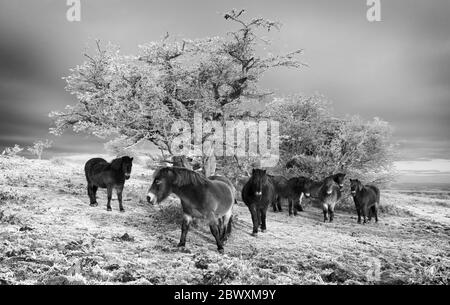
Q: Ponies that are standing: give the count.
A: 7